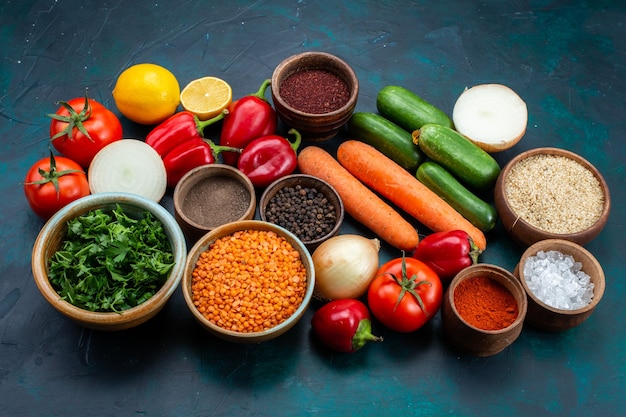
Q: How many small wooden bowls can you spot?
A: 6